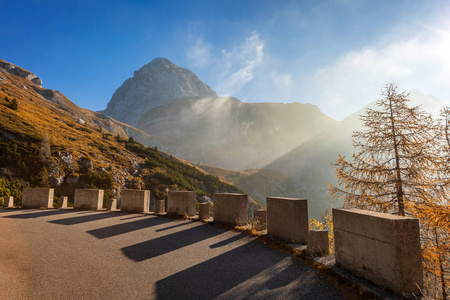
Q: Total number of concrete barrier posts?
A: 14